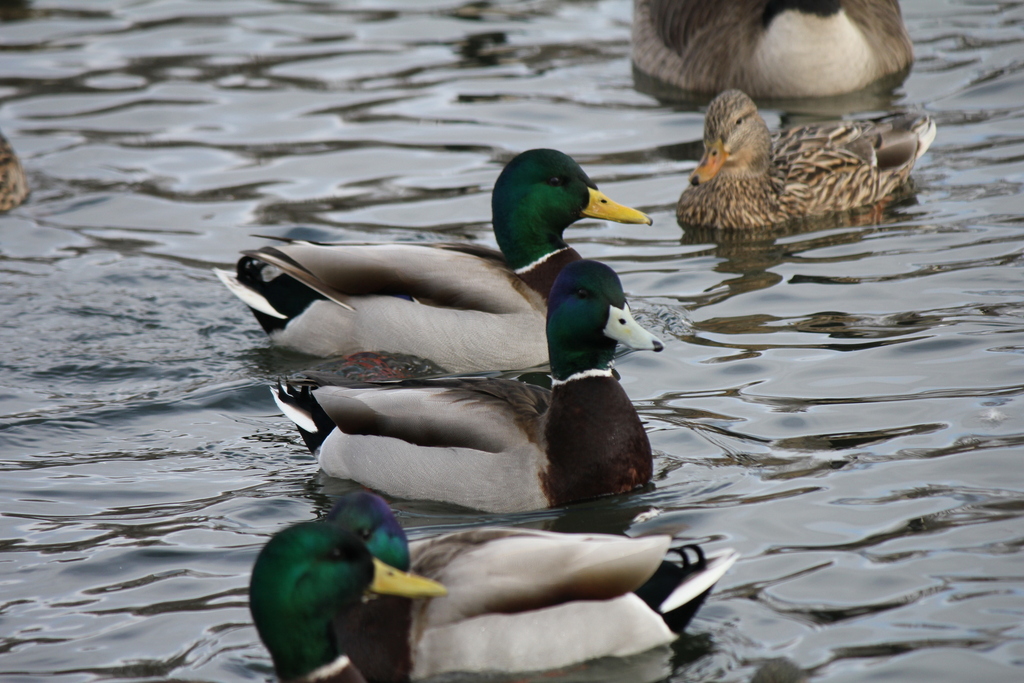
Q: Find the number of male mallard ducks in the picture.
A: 4